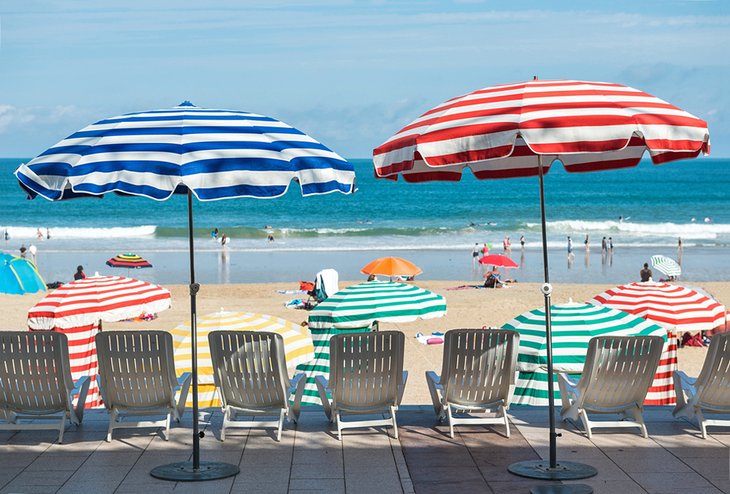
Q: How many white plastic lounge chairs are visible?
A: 7